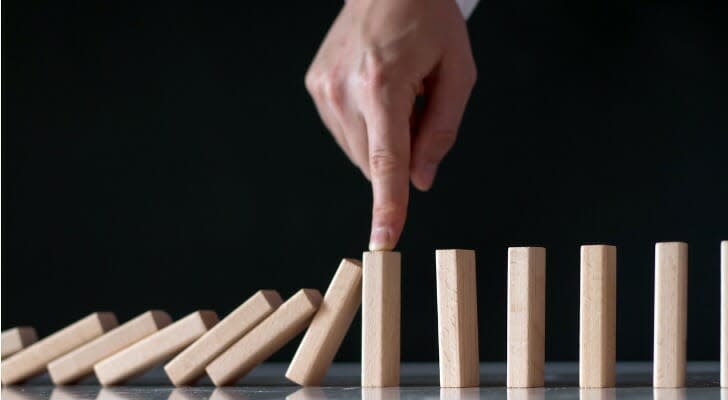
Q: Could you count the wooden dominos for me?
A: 13